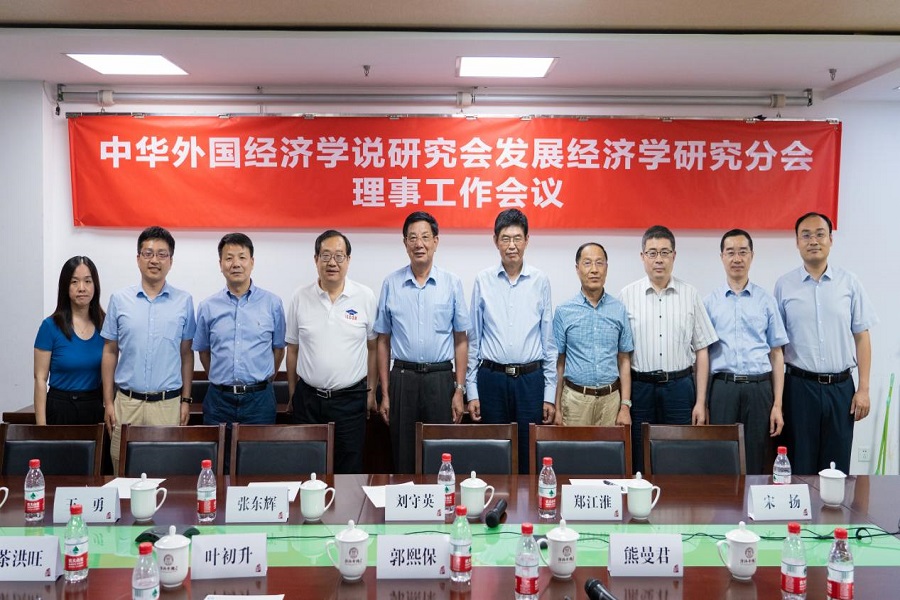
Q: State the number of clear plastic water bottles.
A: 11